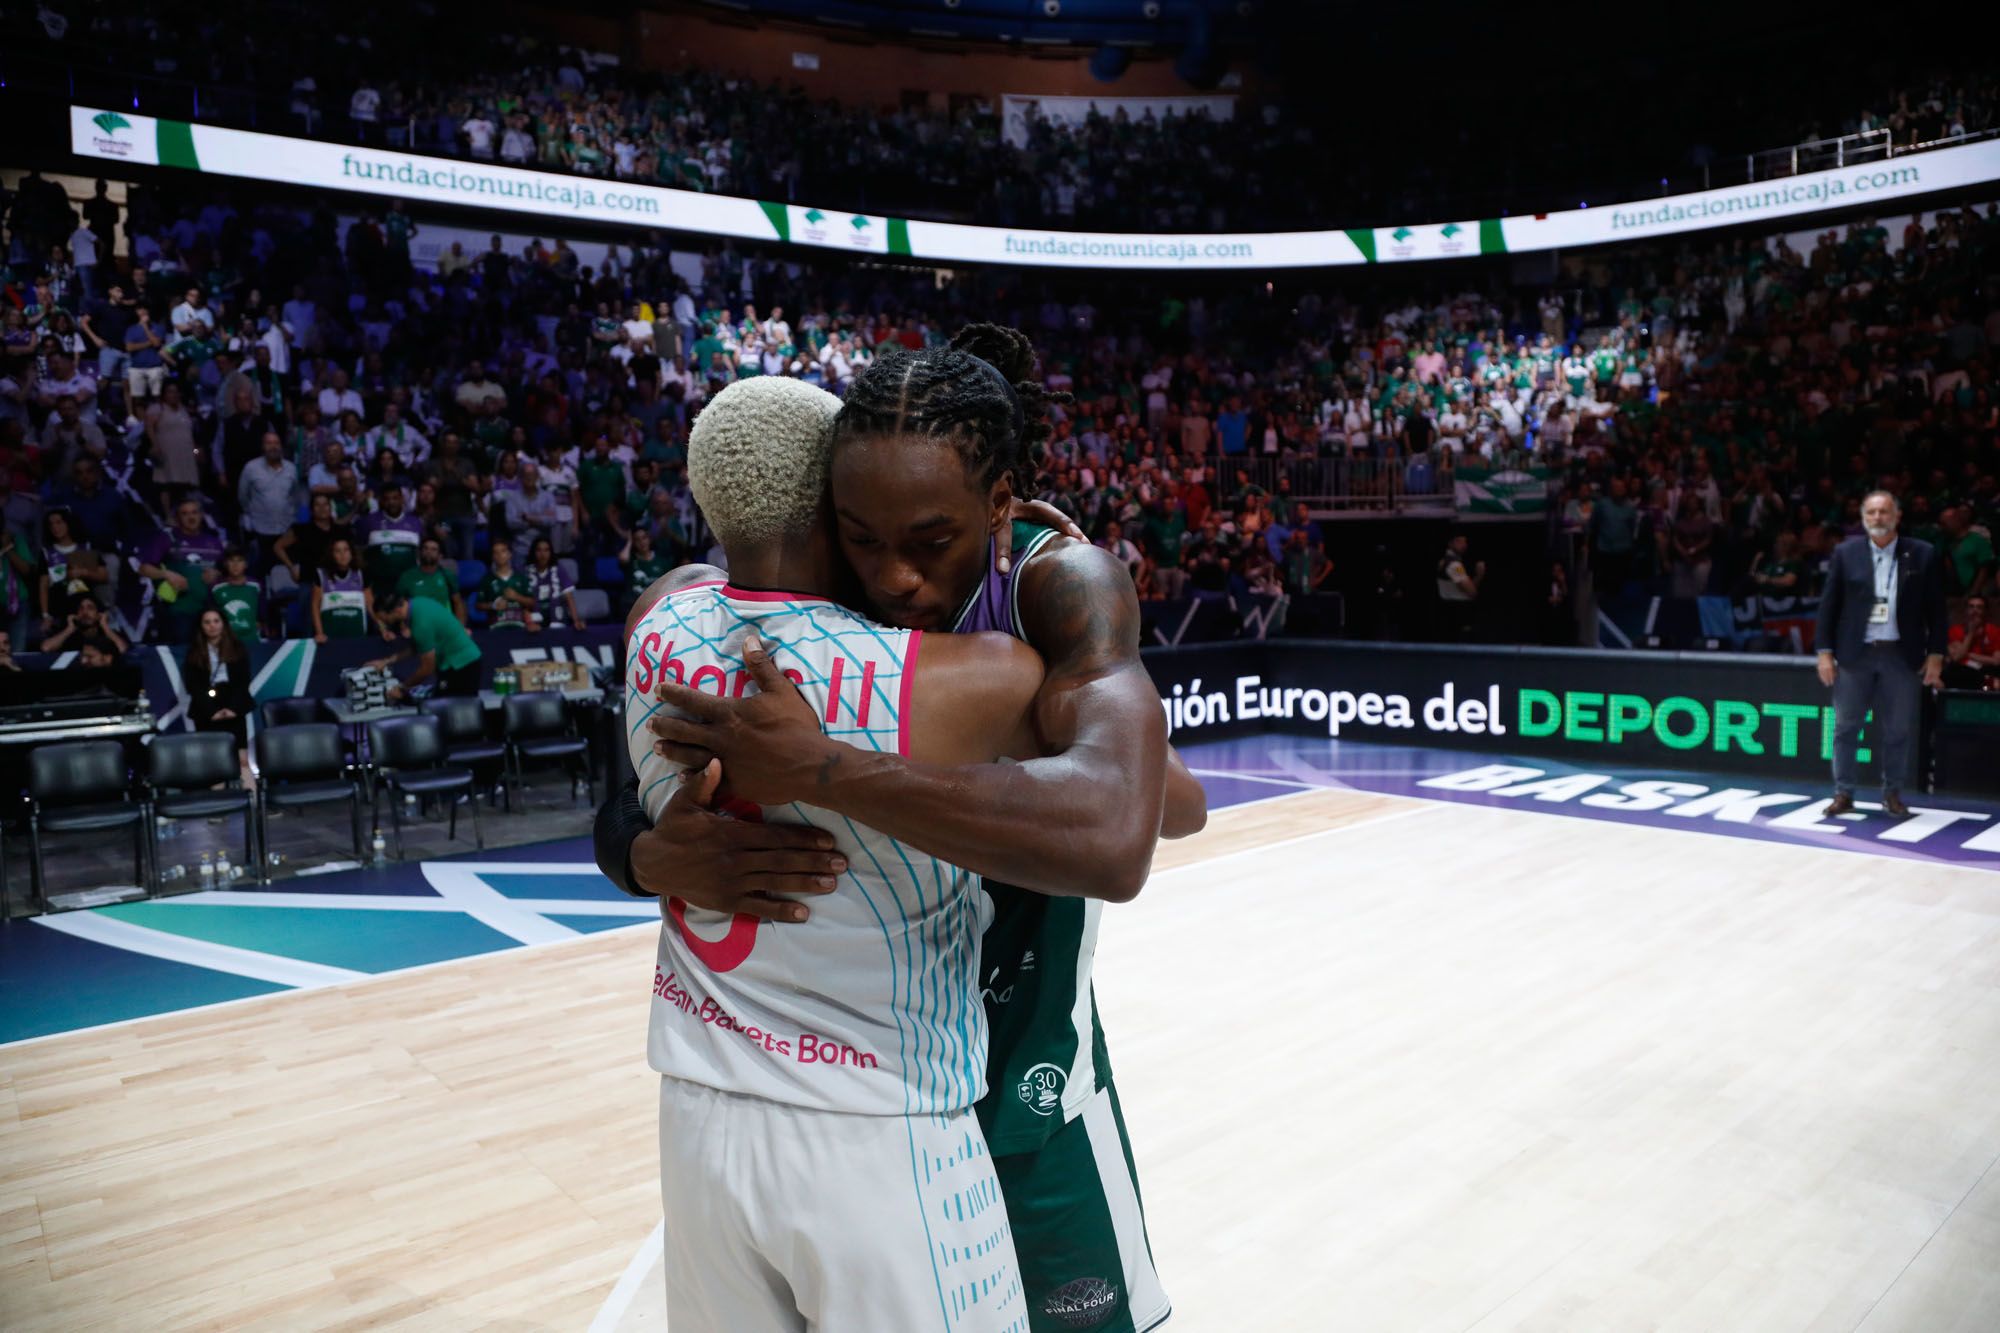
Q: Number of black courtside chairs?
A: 7